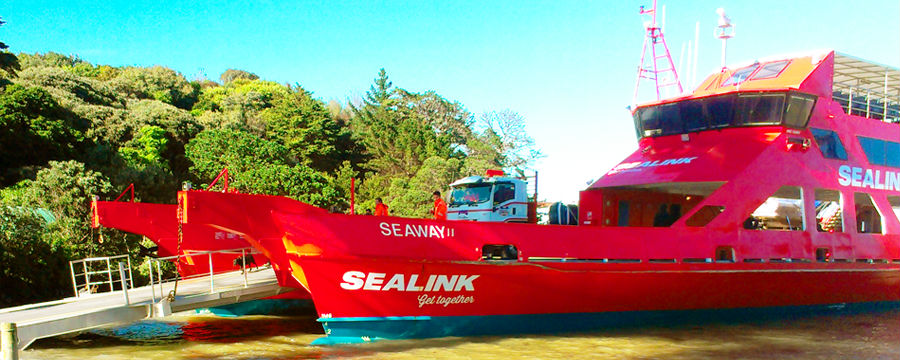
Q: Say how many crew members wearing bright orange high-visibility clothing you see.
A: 2